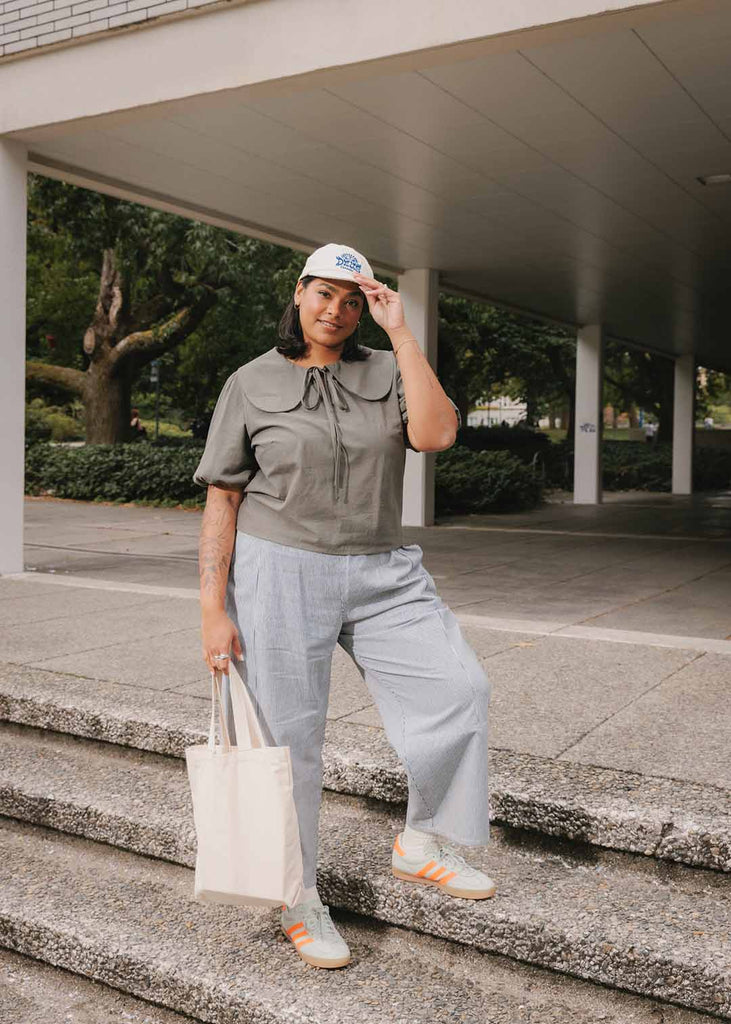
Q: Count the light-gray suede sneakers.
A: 2